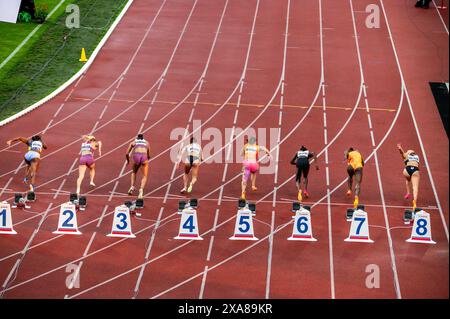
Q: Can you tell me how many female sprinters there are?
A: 8